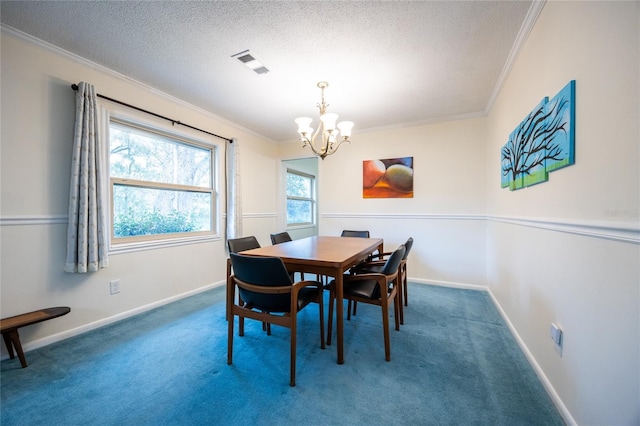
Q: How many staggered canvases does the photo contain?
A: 4